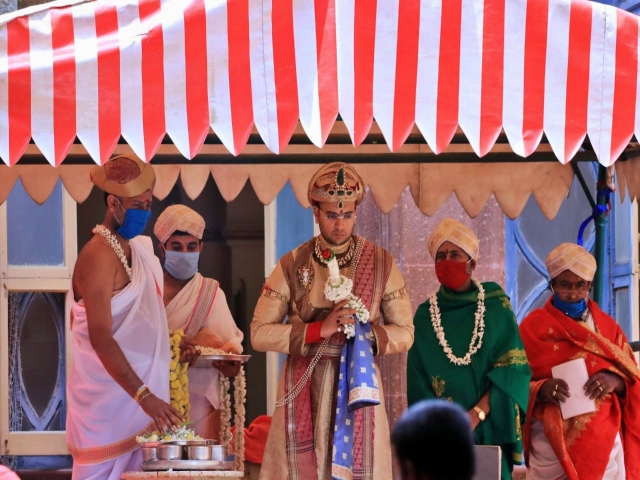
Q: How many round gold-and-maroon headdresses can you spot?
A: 2